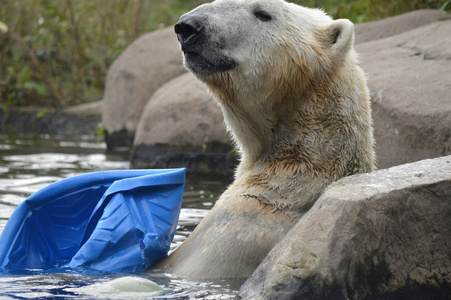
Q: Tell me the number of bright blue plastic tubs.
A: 1